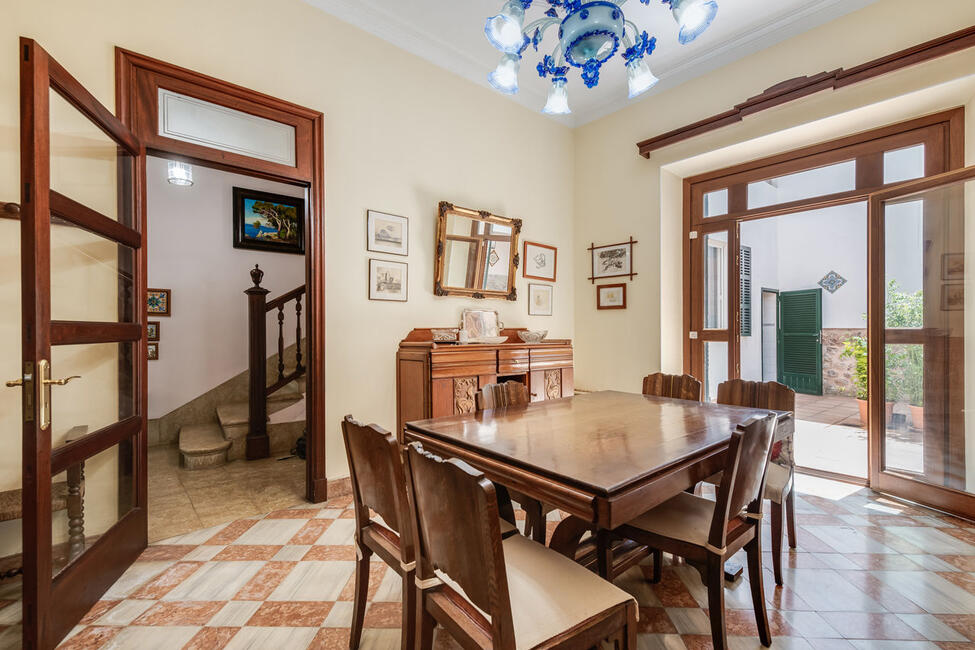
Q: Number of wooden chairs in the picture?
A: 6